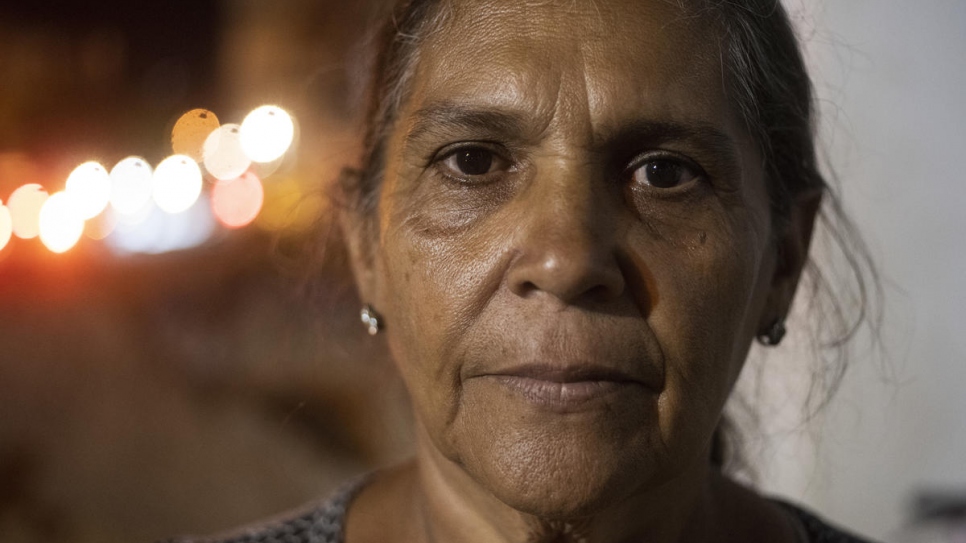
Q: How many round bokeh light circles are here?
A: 10